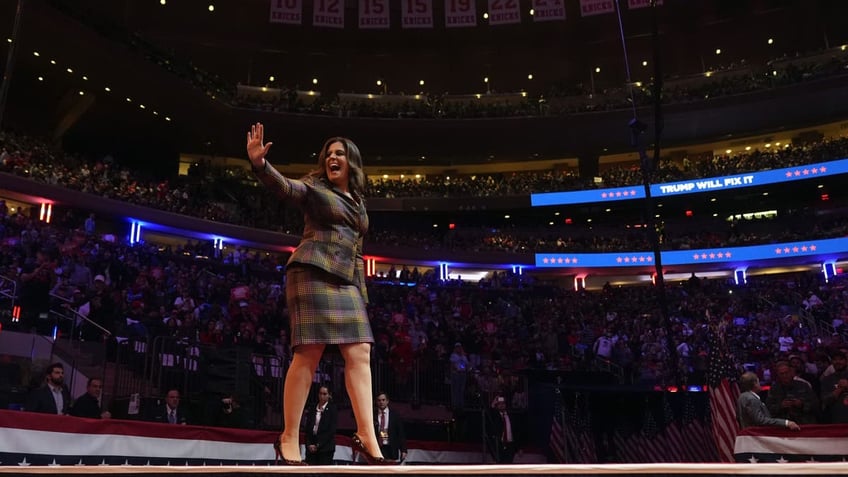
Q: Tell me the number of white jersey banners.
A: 9